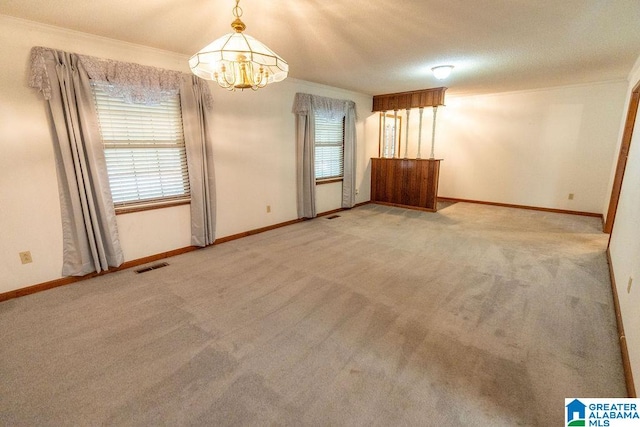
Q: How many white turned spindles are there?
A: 5